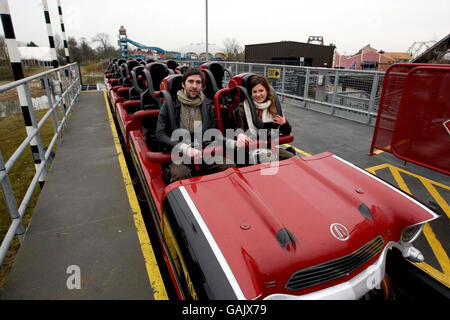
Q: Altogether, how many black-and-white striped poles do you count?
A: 3